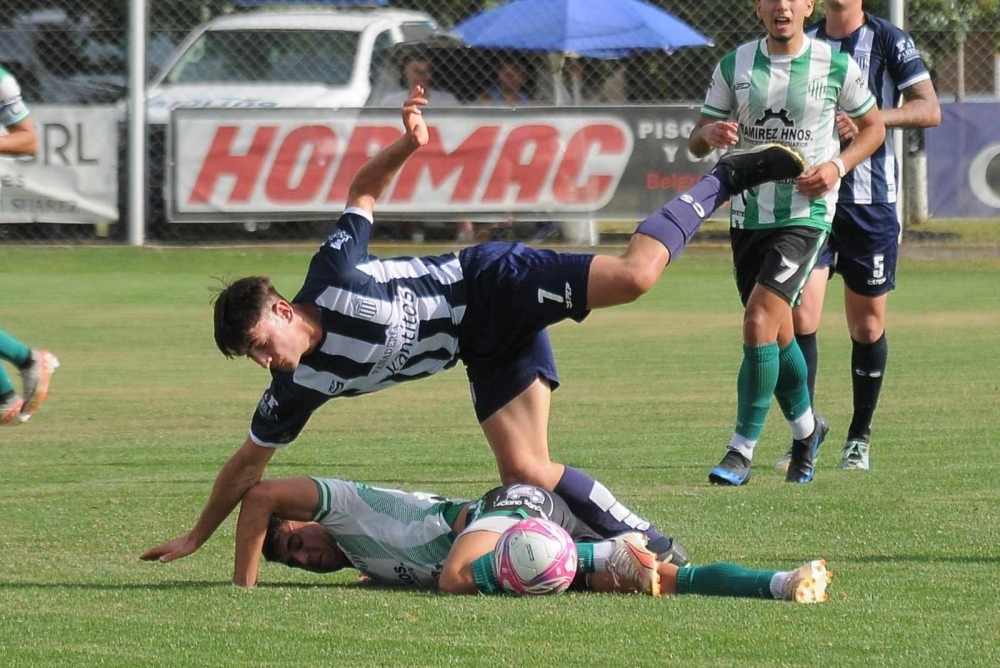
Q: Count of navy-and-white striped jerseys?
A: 2